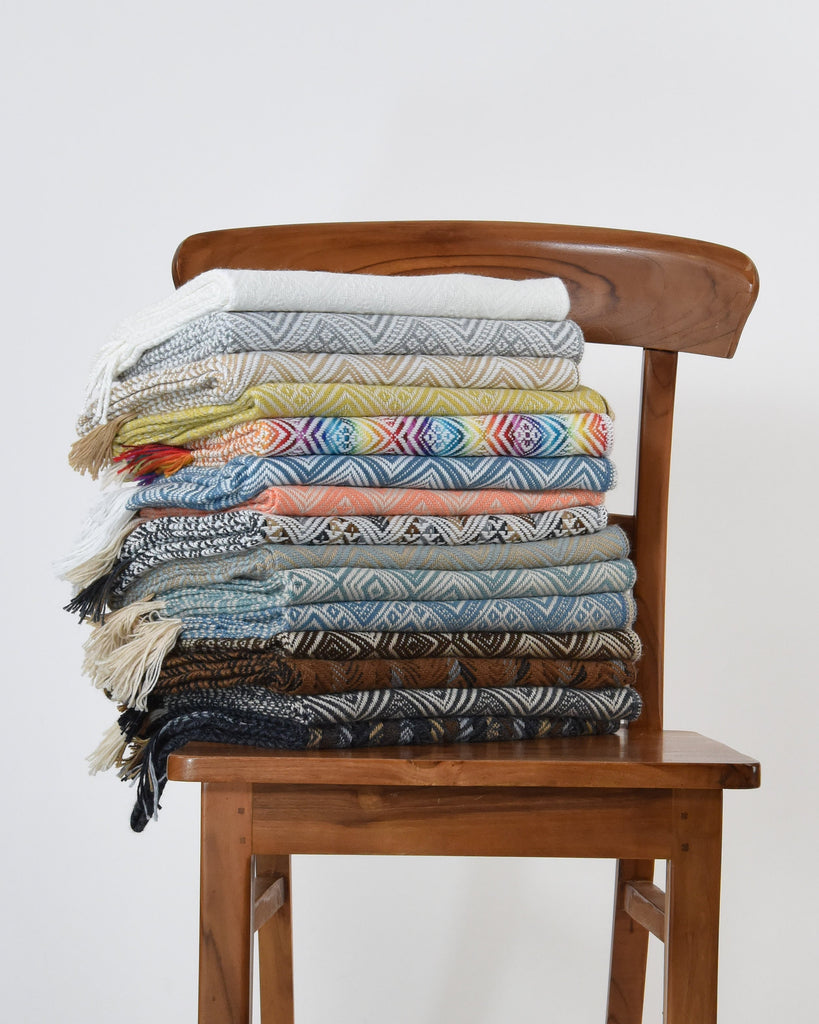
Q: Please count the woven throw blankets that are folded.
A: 15